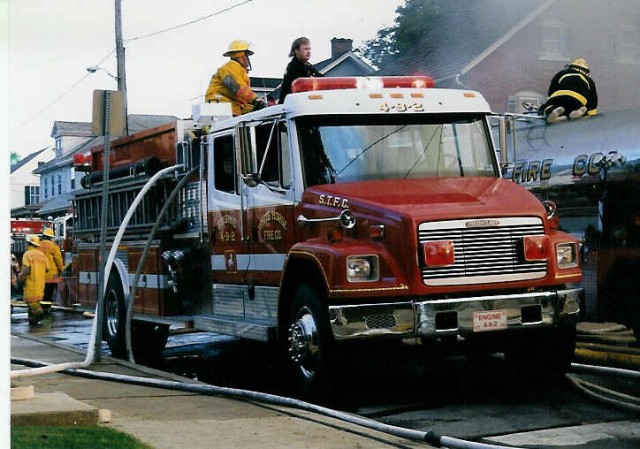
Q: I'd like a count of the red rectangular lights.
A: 2